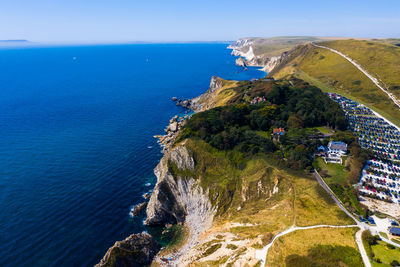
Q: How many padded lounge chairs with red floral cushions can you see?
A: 0